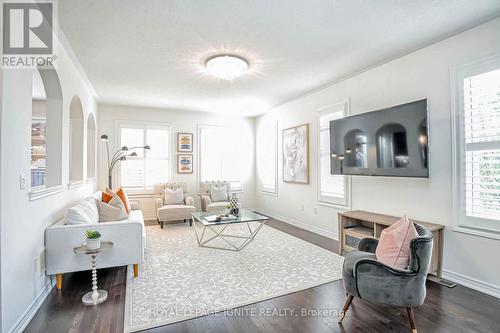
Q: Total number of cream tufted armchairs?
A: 2